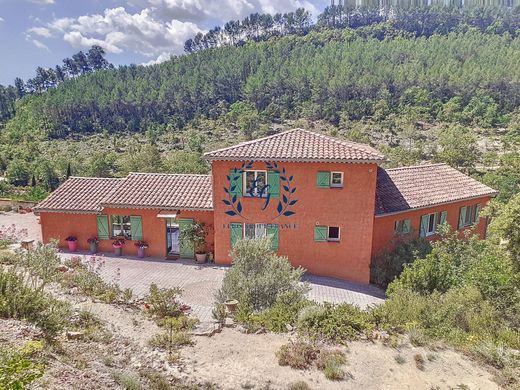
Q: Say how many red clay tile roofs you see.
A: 4